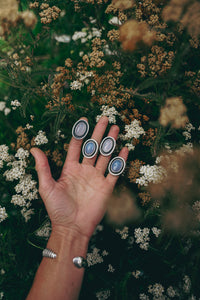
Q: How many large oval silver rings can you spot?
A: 4